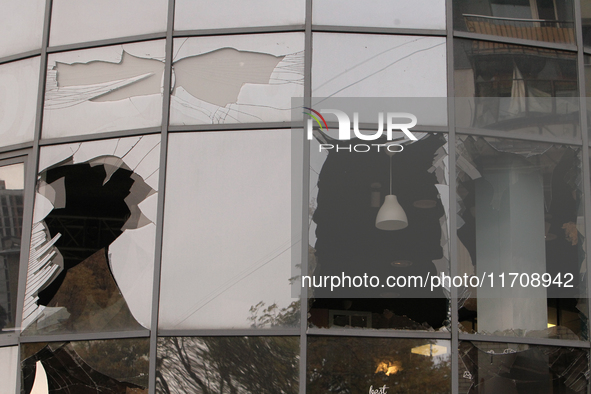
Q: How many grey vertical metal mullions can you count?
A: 5